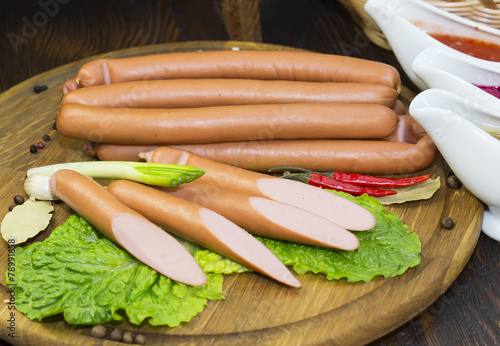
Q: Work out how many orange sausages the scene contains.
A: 8